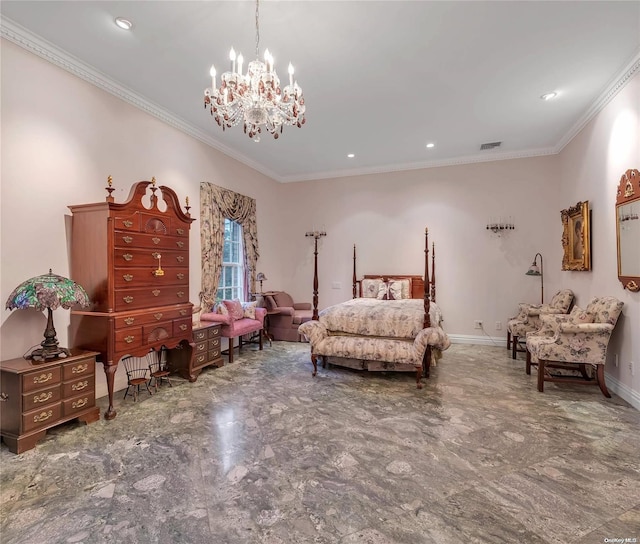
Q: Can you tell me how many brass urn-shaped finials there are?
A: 3